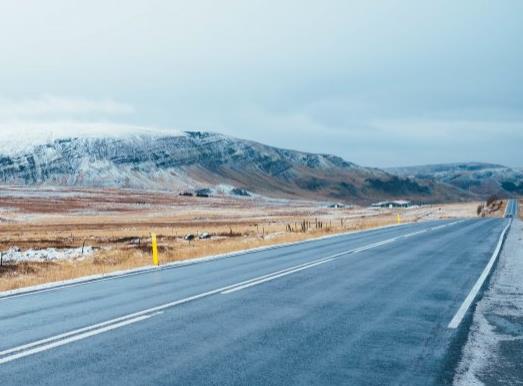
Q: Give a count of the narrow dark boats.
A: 0